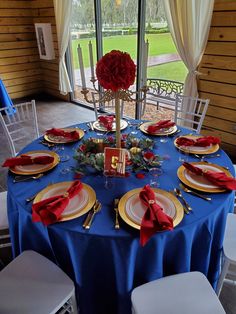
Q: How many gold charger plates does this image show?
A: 8